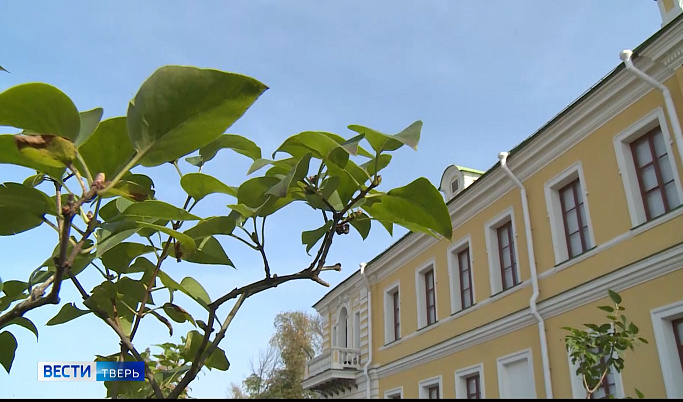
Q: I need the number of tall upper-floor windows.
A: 6